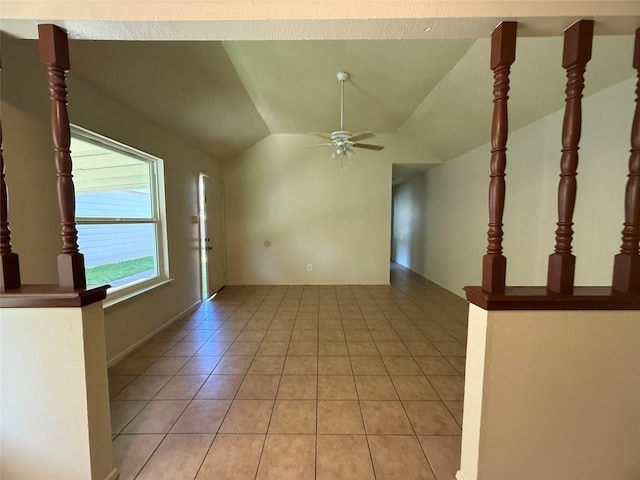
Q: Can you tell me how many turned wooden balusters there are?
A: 5